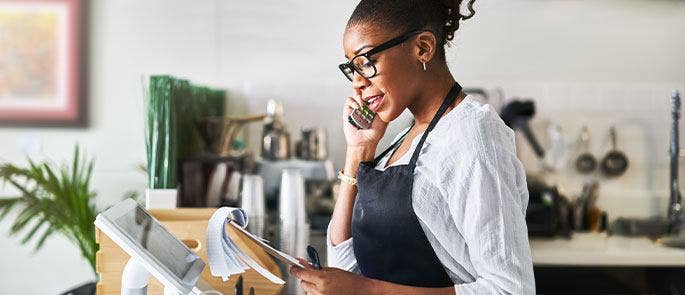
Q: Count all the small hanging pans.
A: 2